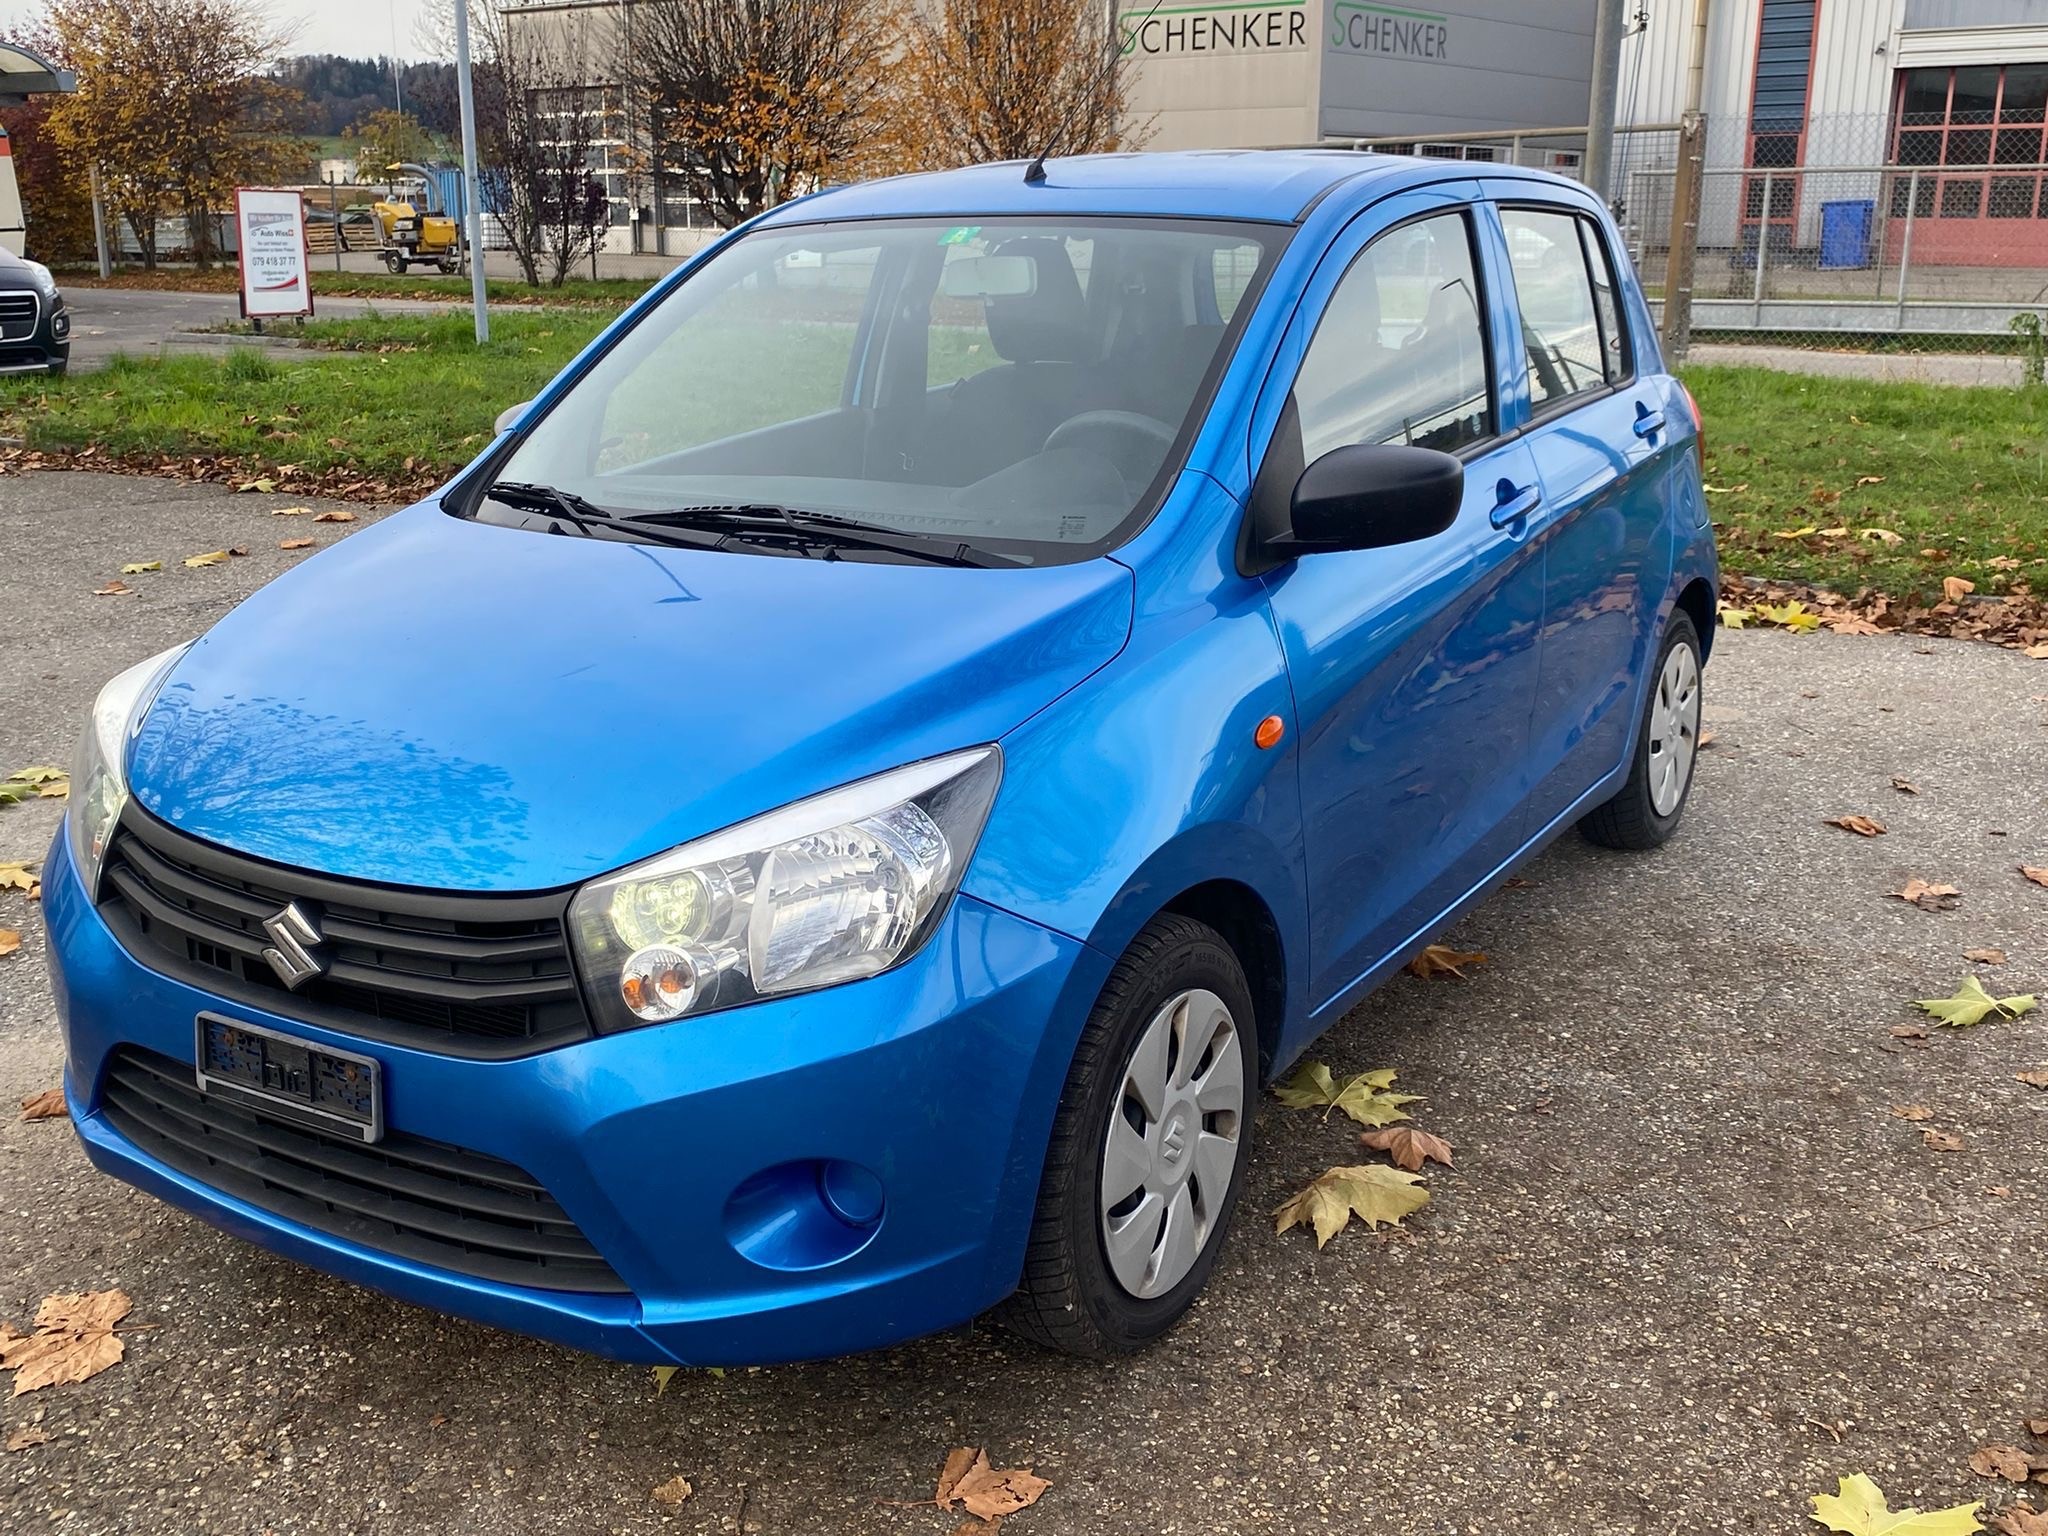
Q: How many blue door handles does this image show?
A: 2